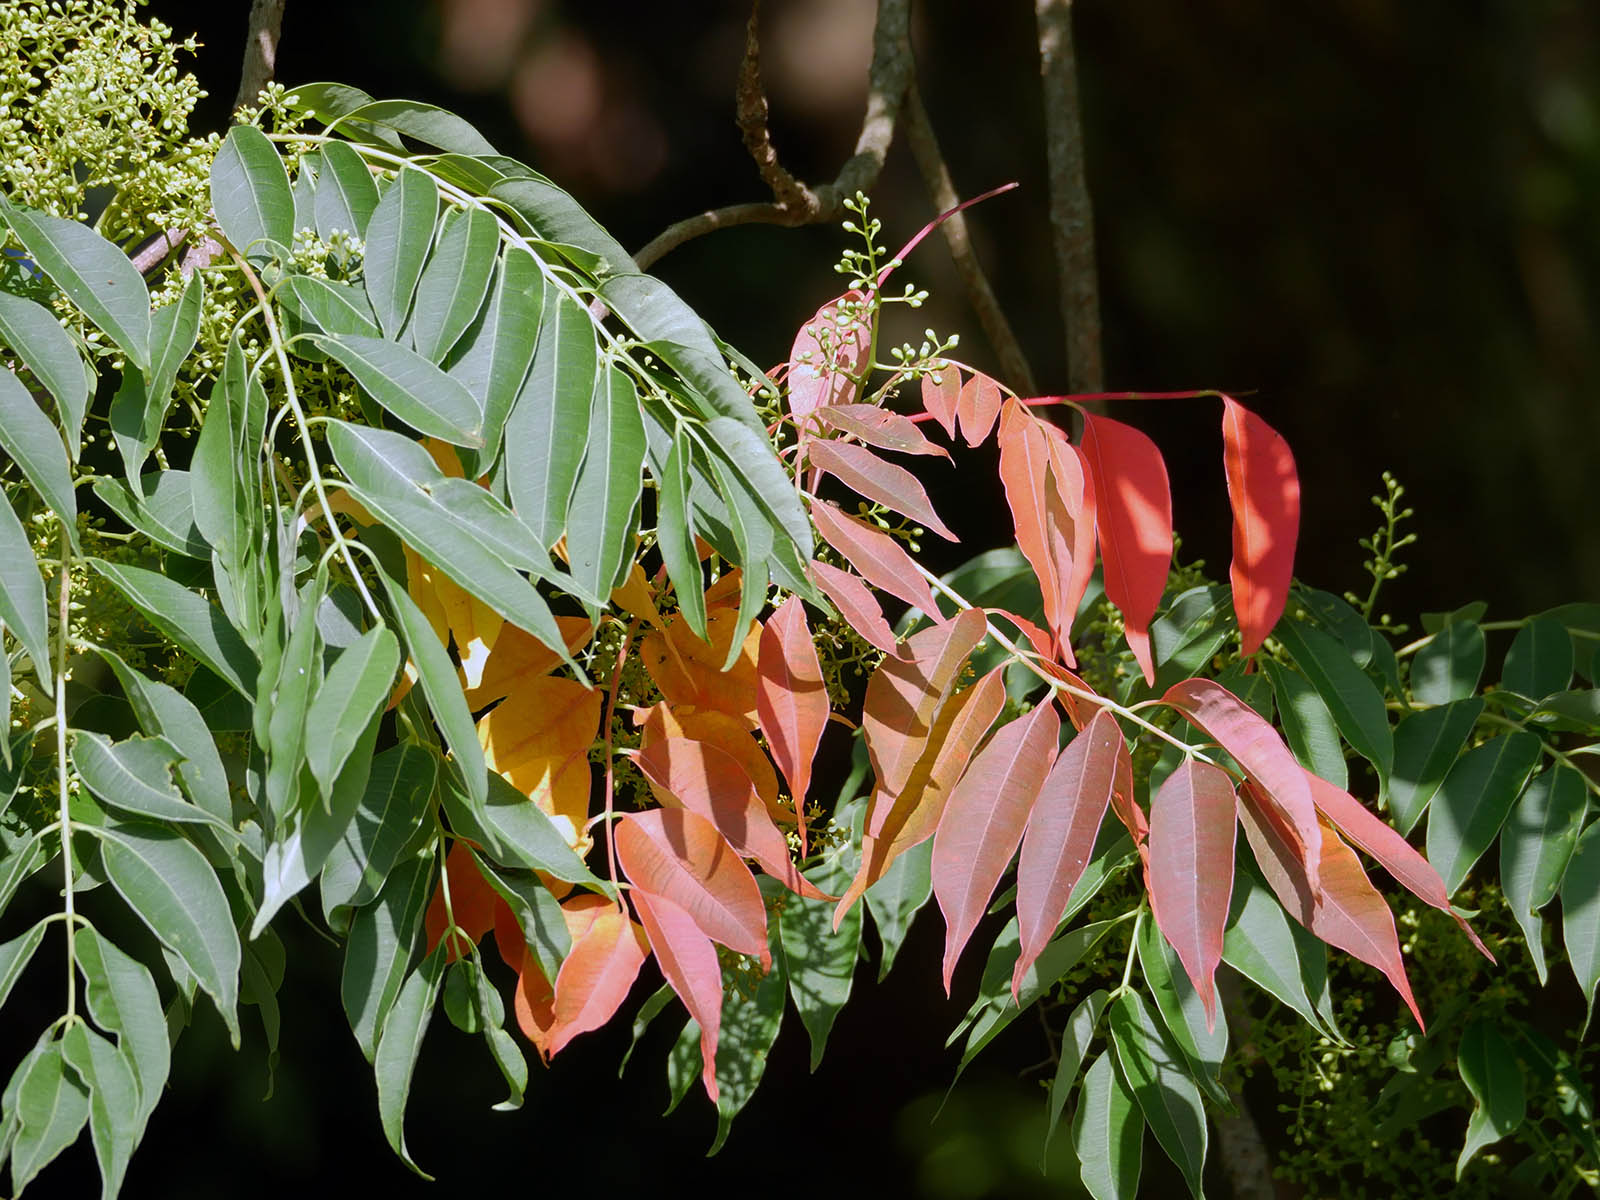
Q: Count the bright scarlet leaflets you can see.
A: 2